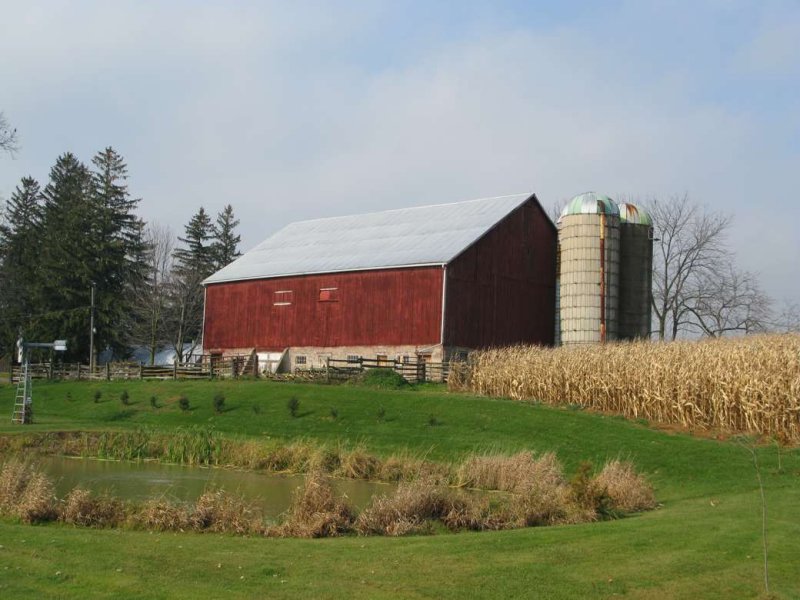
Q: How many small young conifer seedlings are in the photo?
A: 11